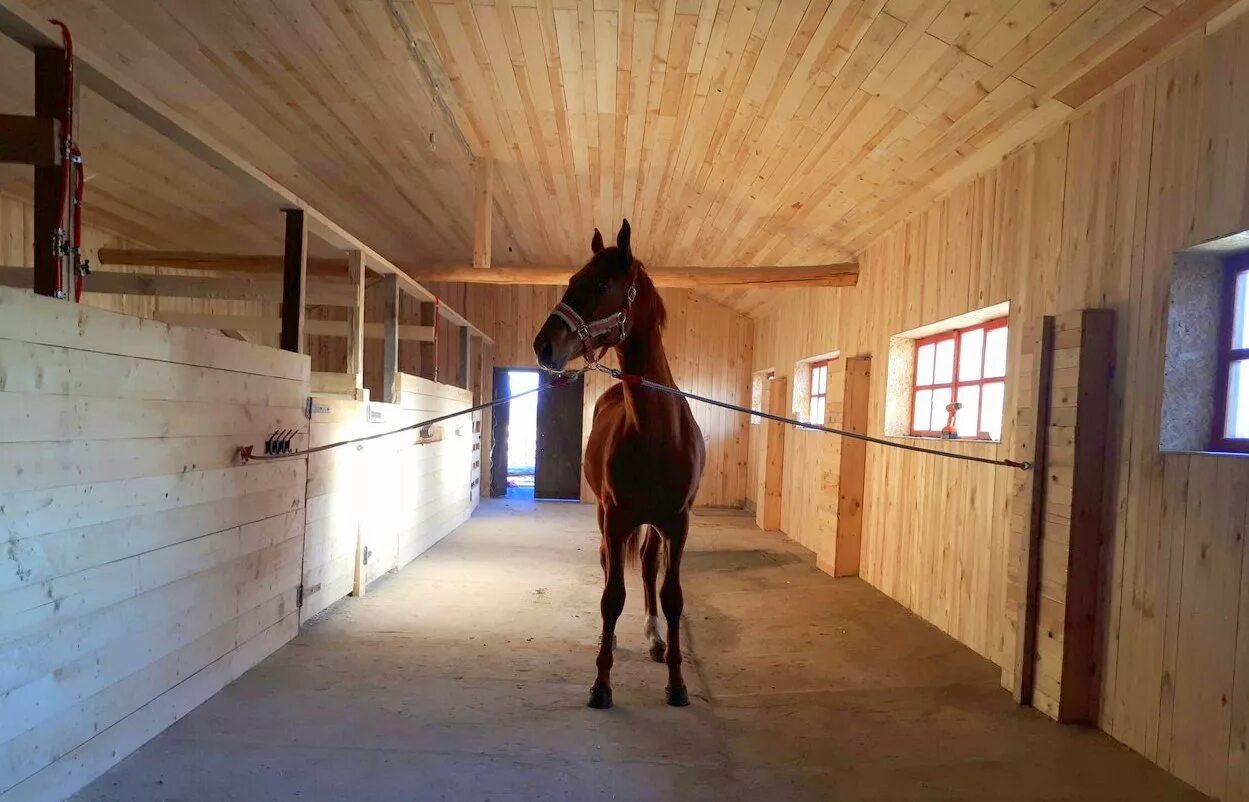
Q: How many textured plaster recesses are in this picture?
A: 4